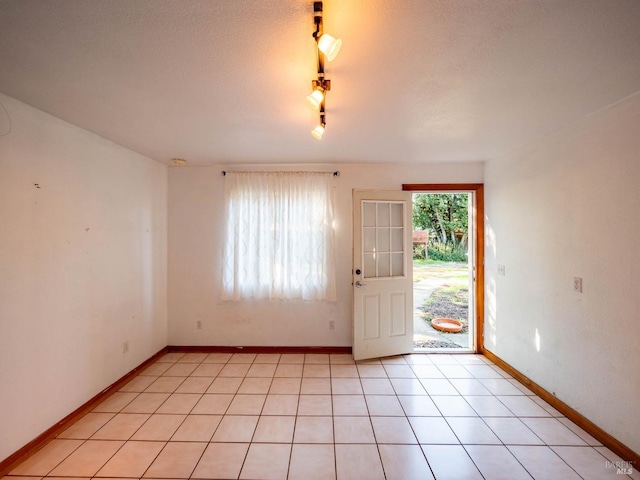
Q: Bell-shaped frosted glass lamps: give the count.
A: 3